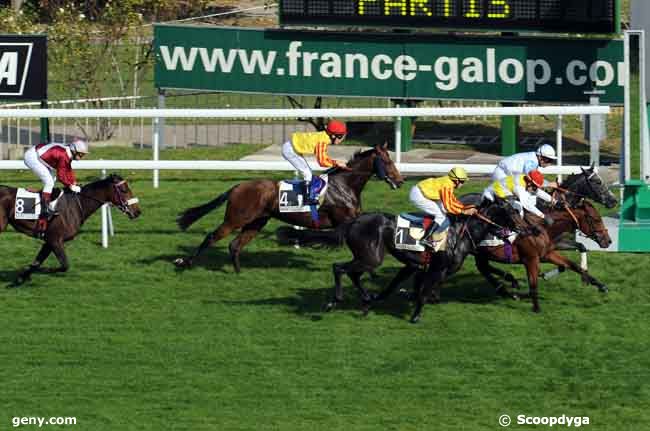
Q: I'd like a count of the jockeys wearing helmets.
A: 5